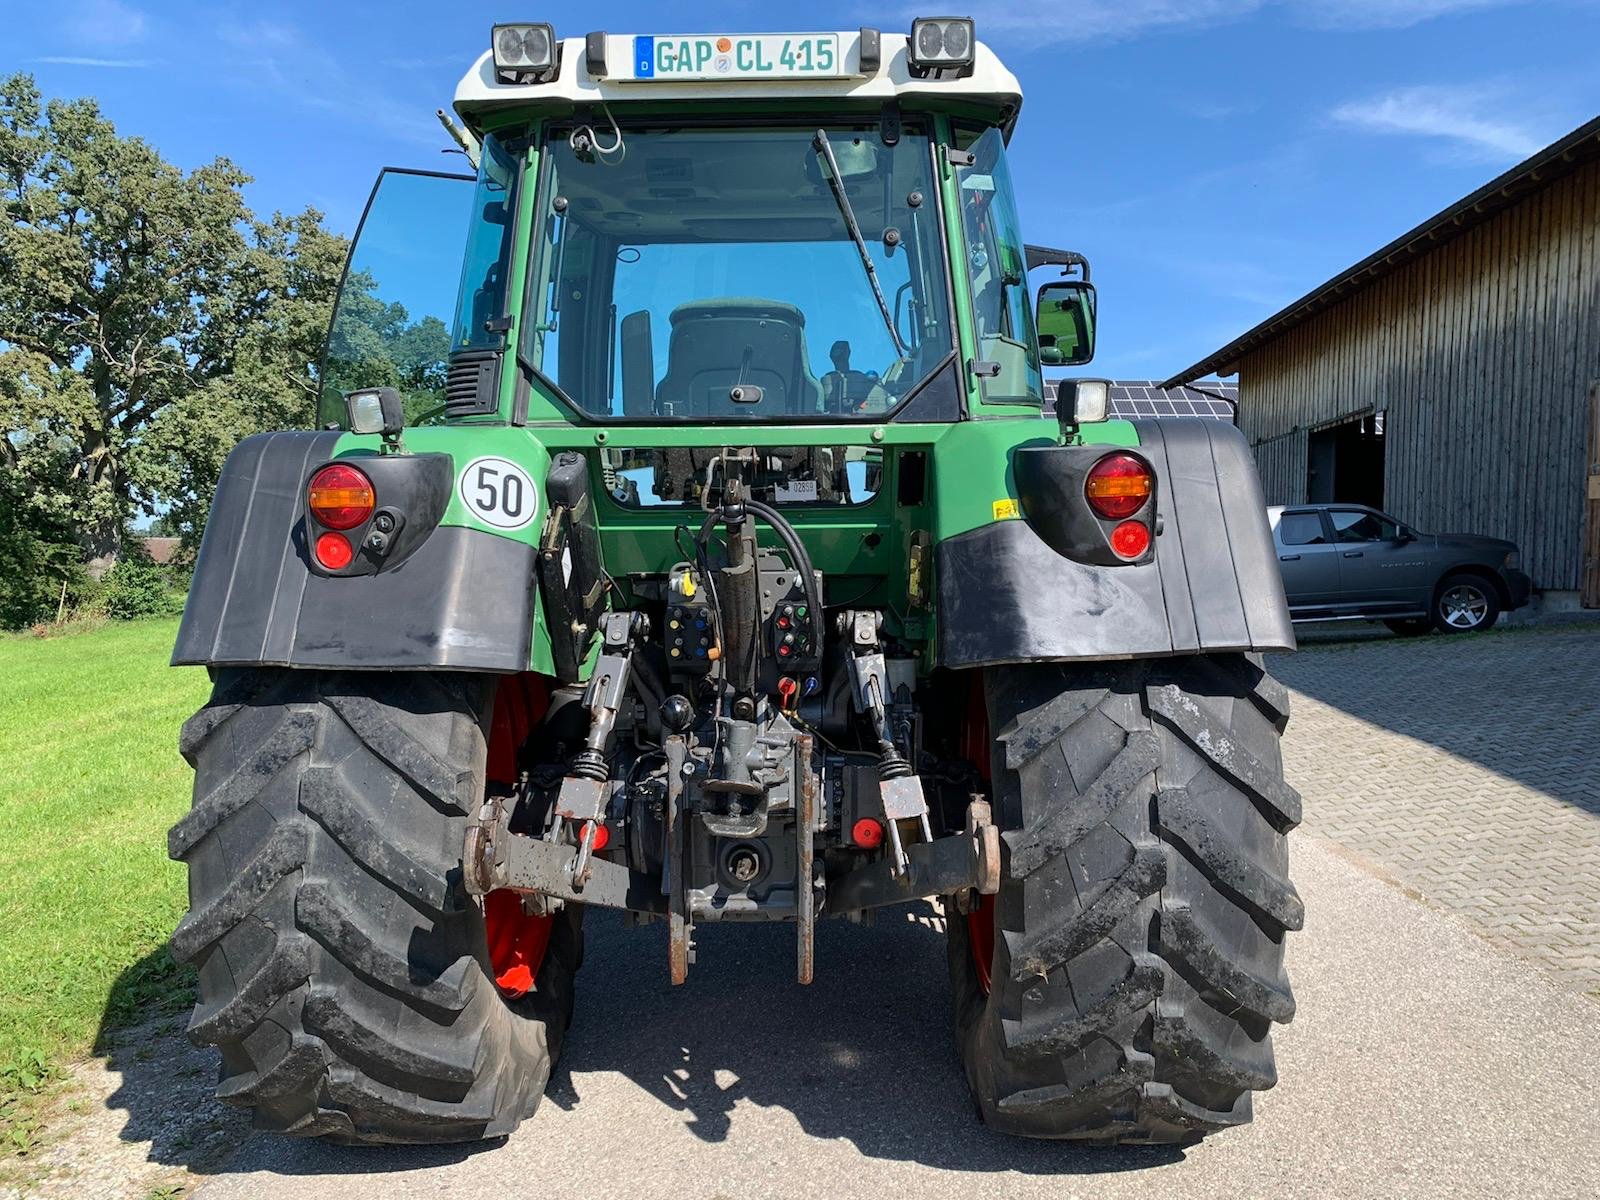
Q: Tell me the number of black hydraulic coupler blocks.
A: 2